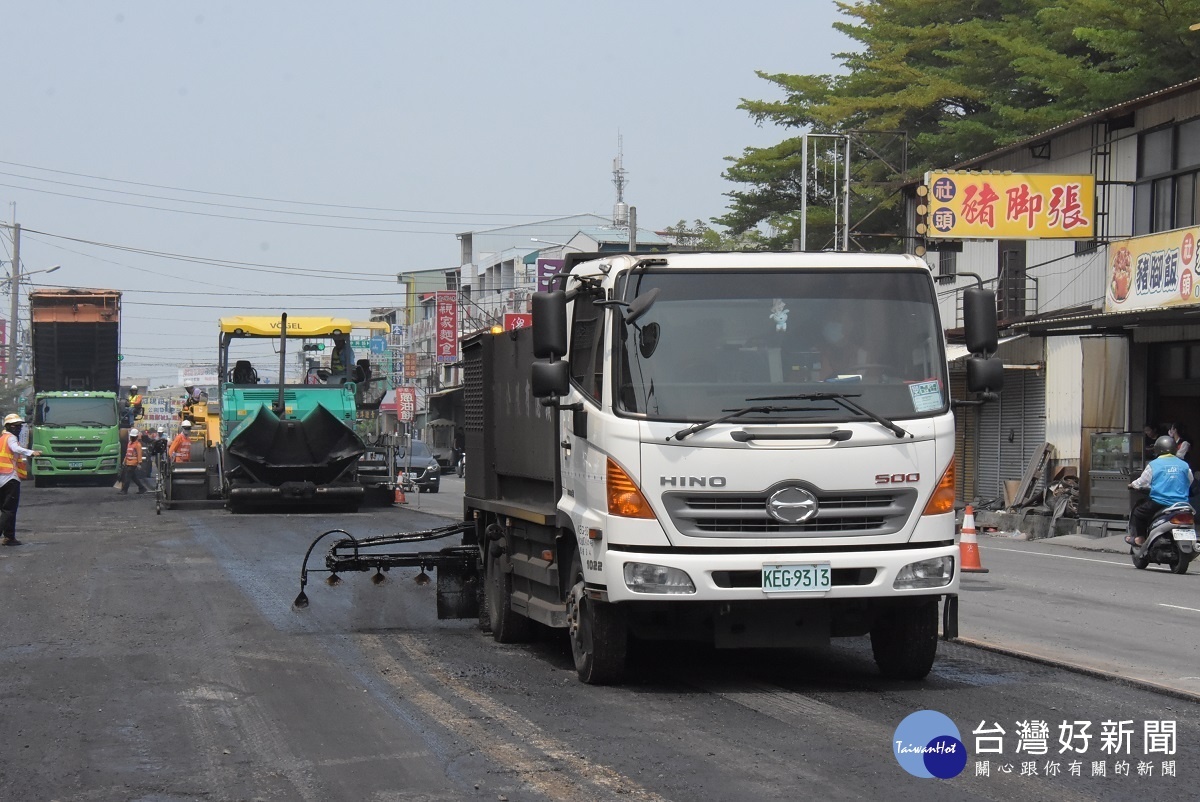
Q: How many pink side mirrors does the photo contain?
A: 0